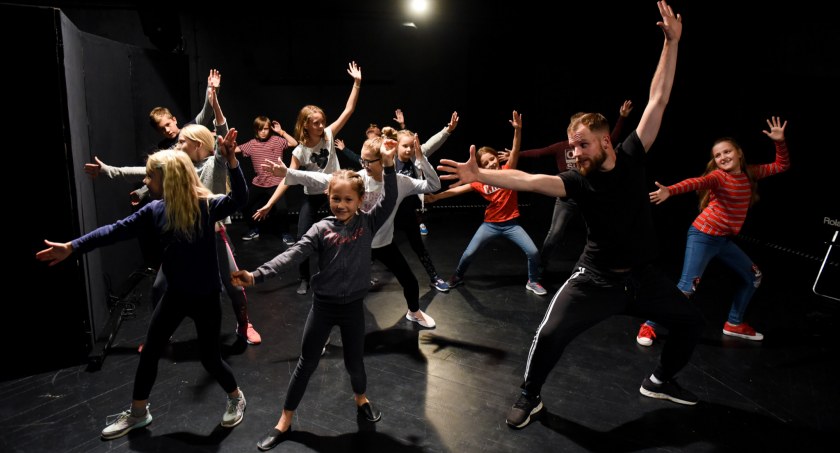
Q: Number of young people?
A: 12